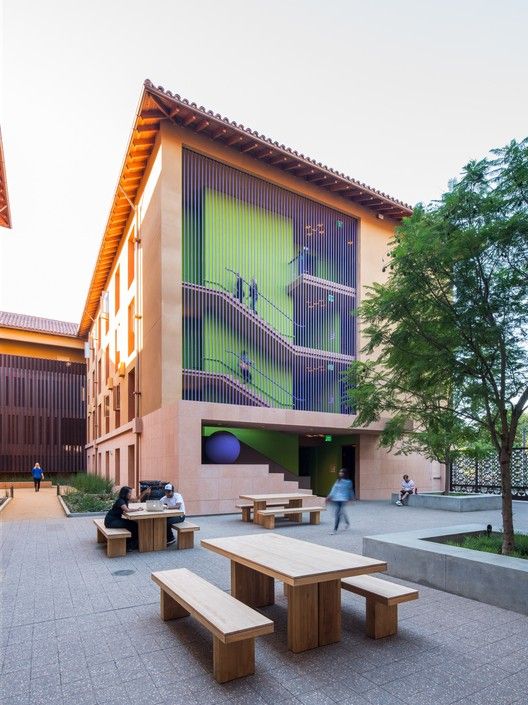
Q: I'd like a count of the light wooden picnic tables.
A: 3